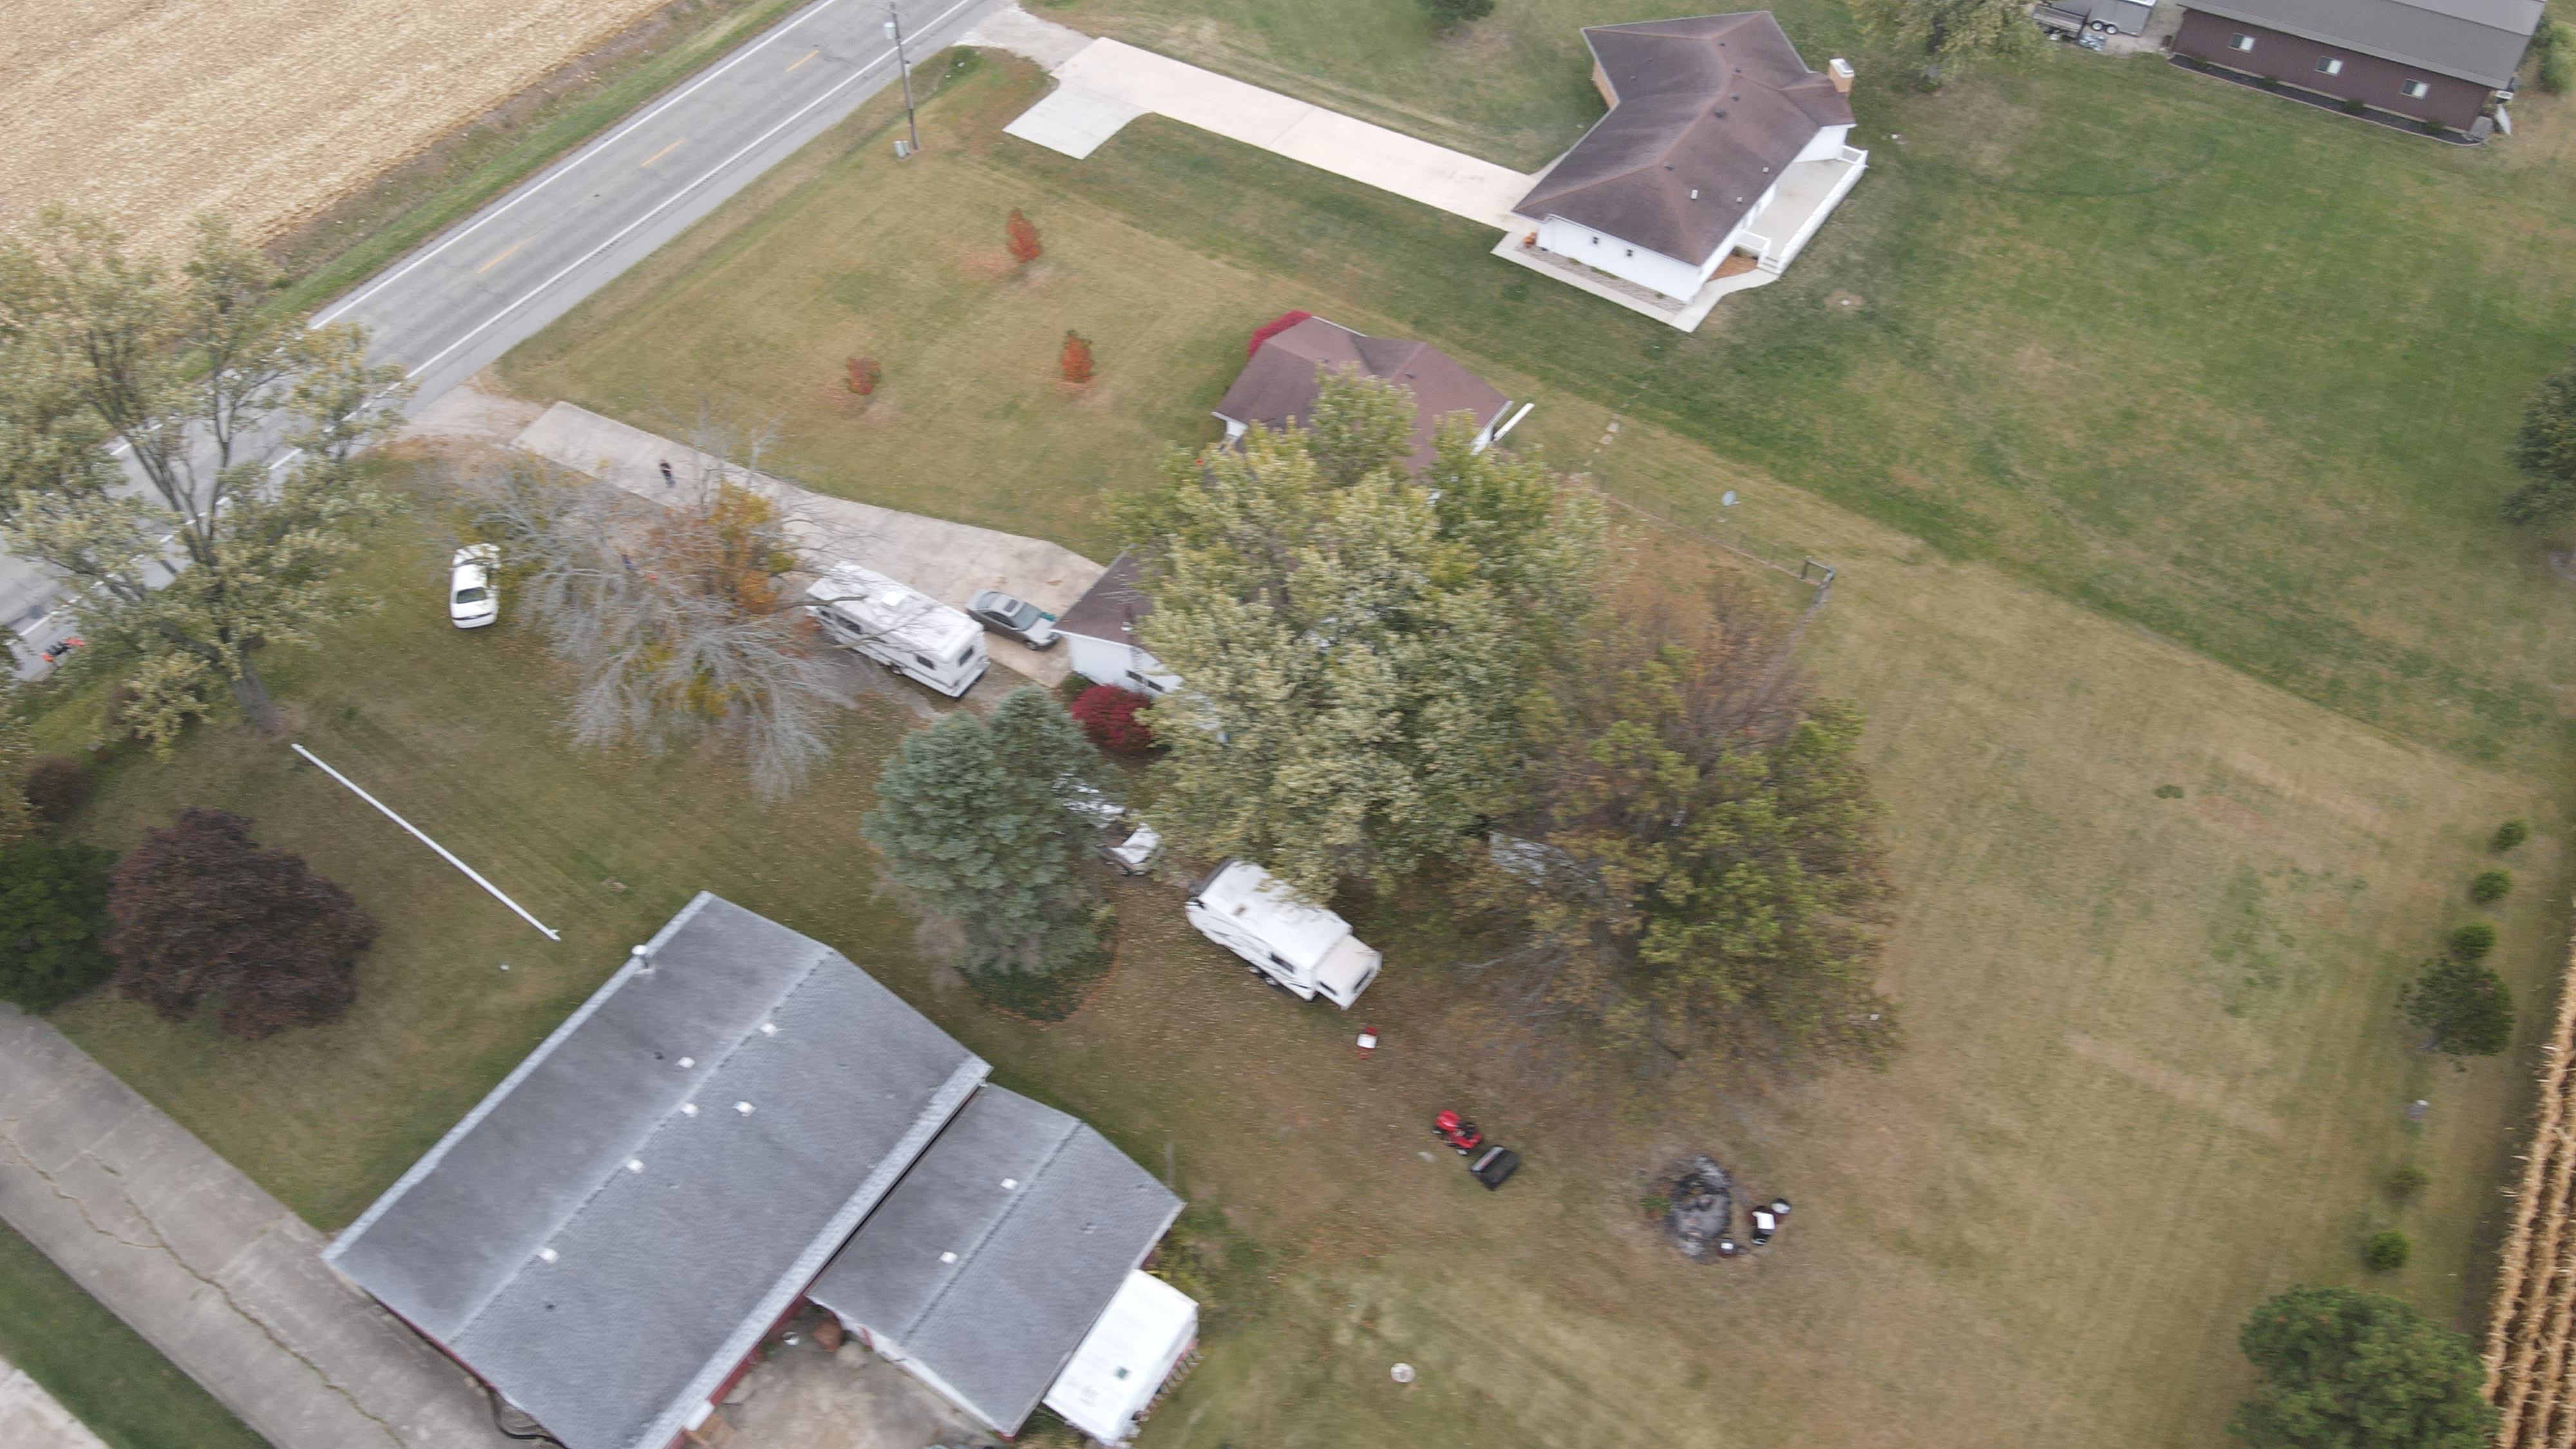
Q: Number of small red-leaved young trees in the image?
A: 3